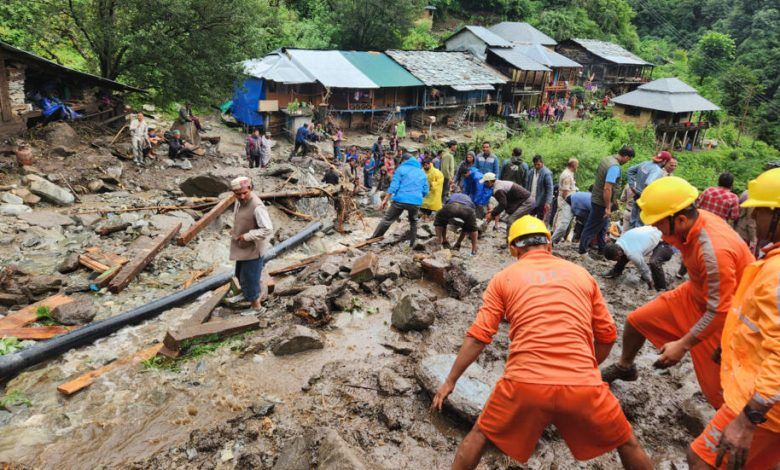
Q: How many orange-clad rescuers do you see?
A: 3